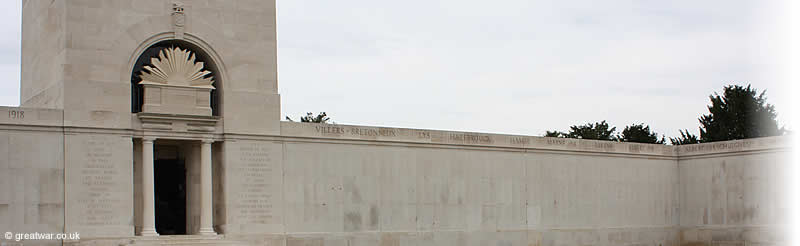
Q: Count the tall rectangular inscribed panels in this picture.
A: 2